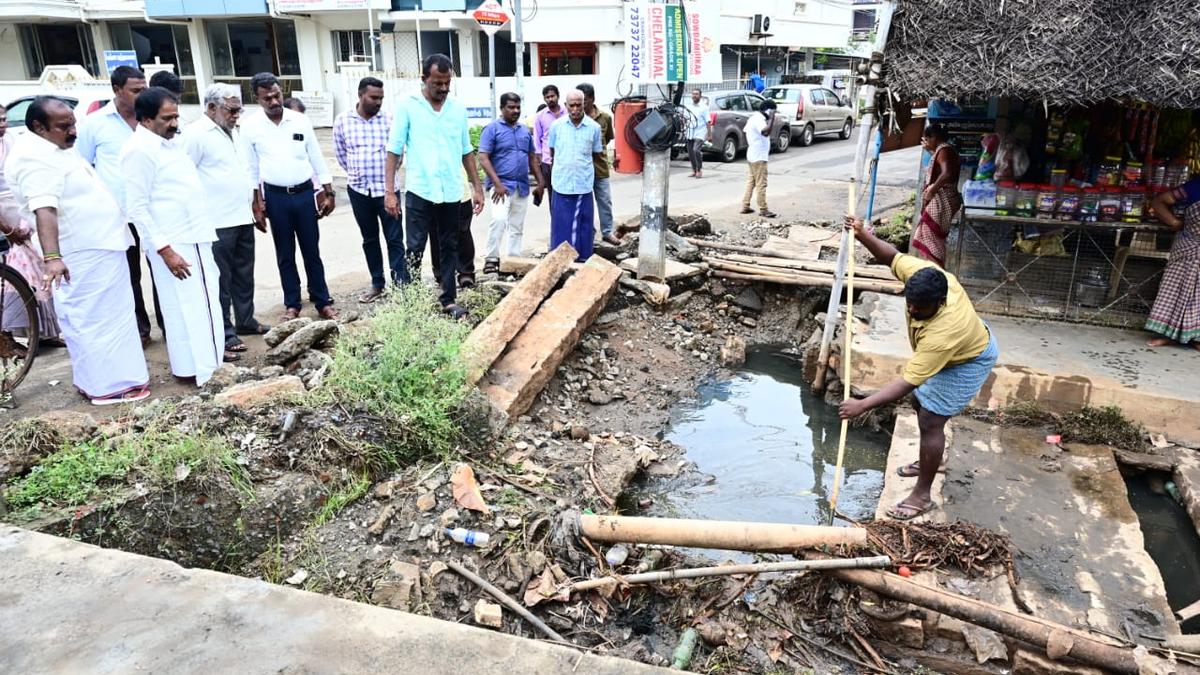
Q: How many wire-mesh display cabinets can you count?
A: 1